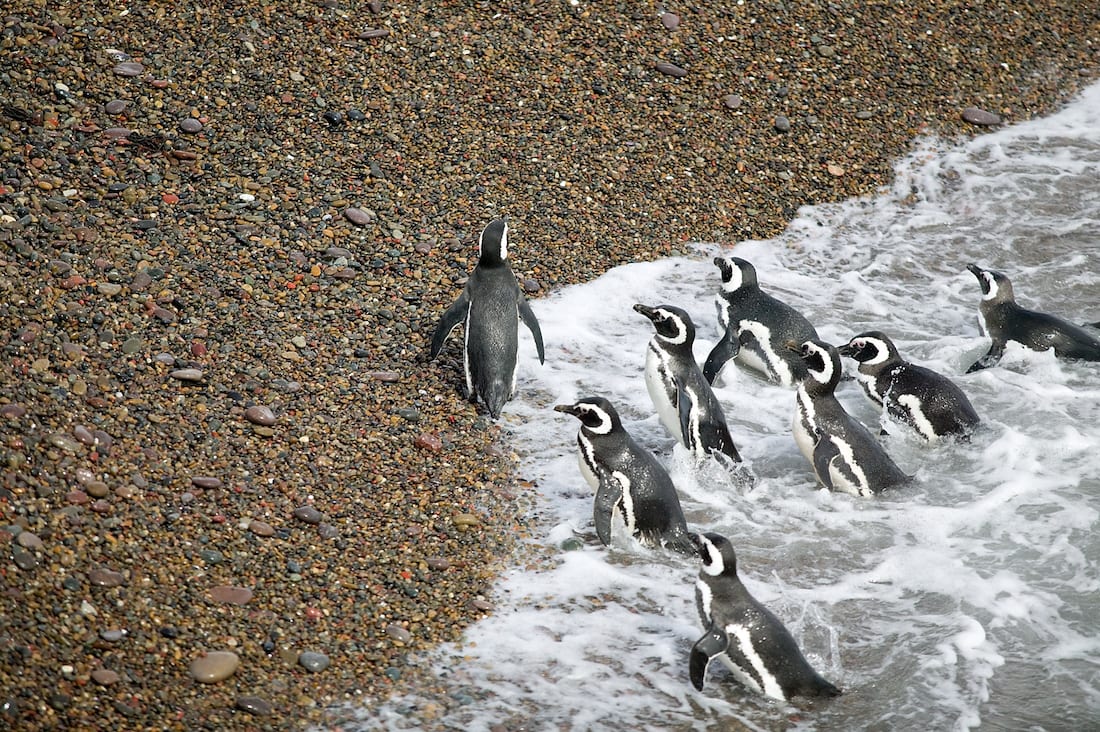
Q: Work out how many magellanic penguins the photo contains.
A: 8